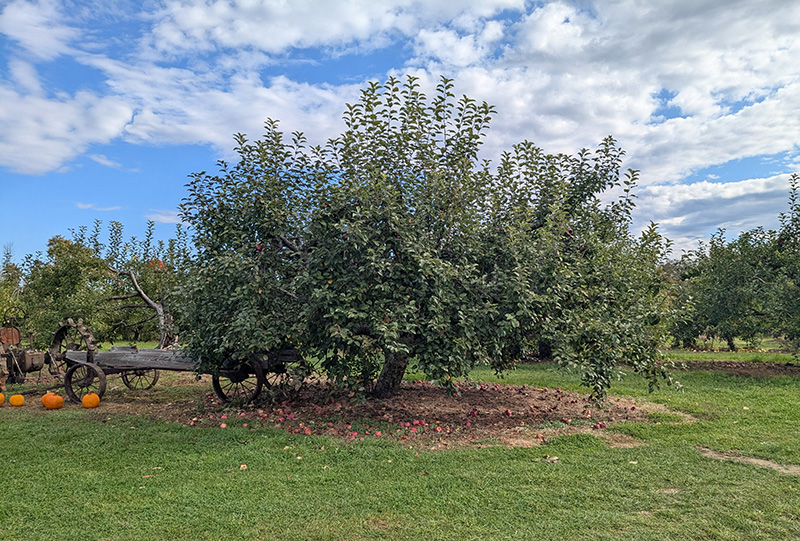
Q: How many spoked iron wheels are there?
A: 5